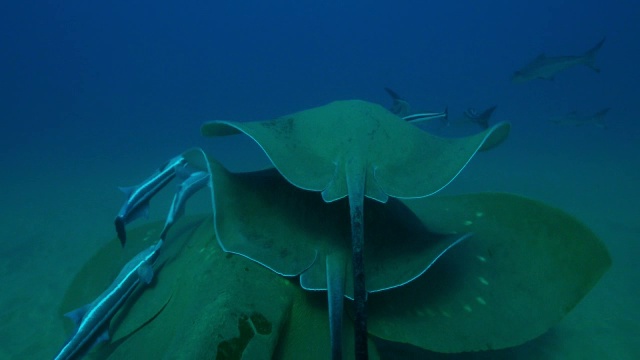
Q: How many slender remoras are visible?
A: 4